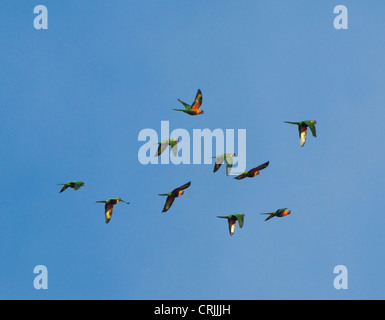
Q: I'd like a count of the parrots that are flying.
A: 10